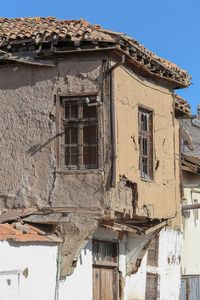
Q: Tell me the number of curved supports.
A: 2